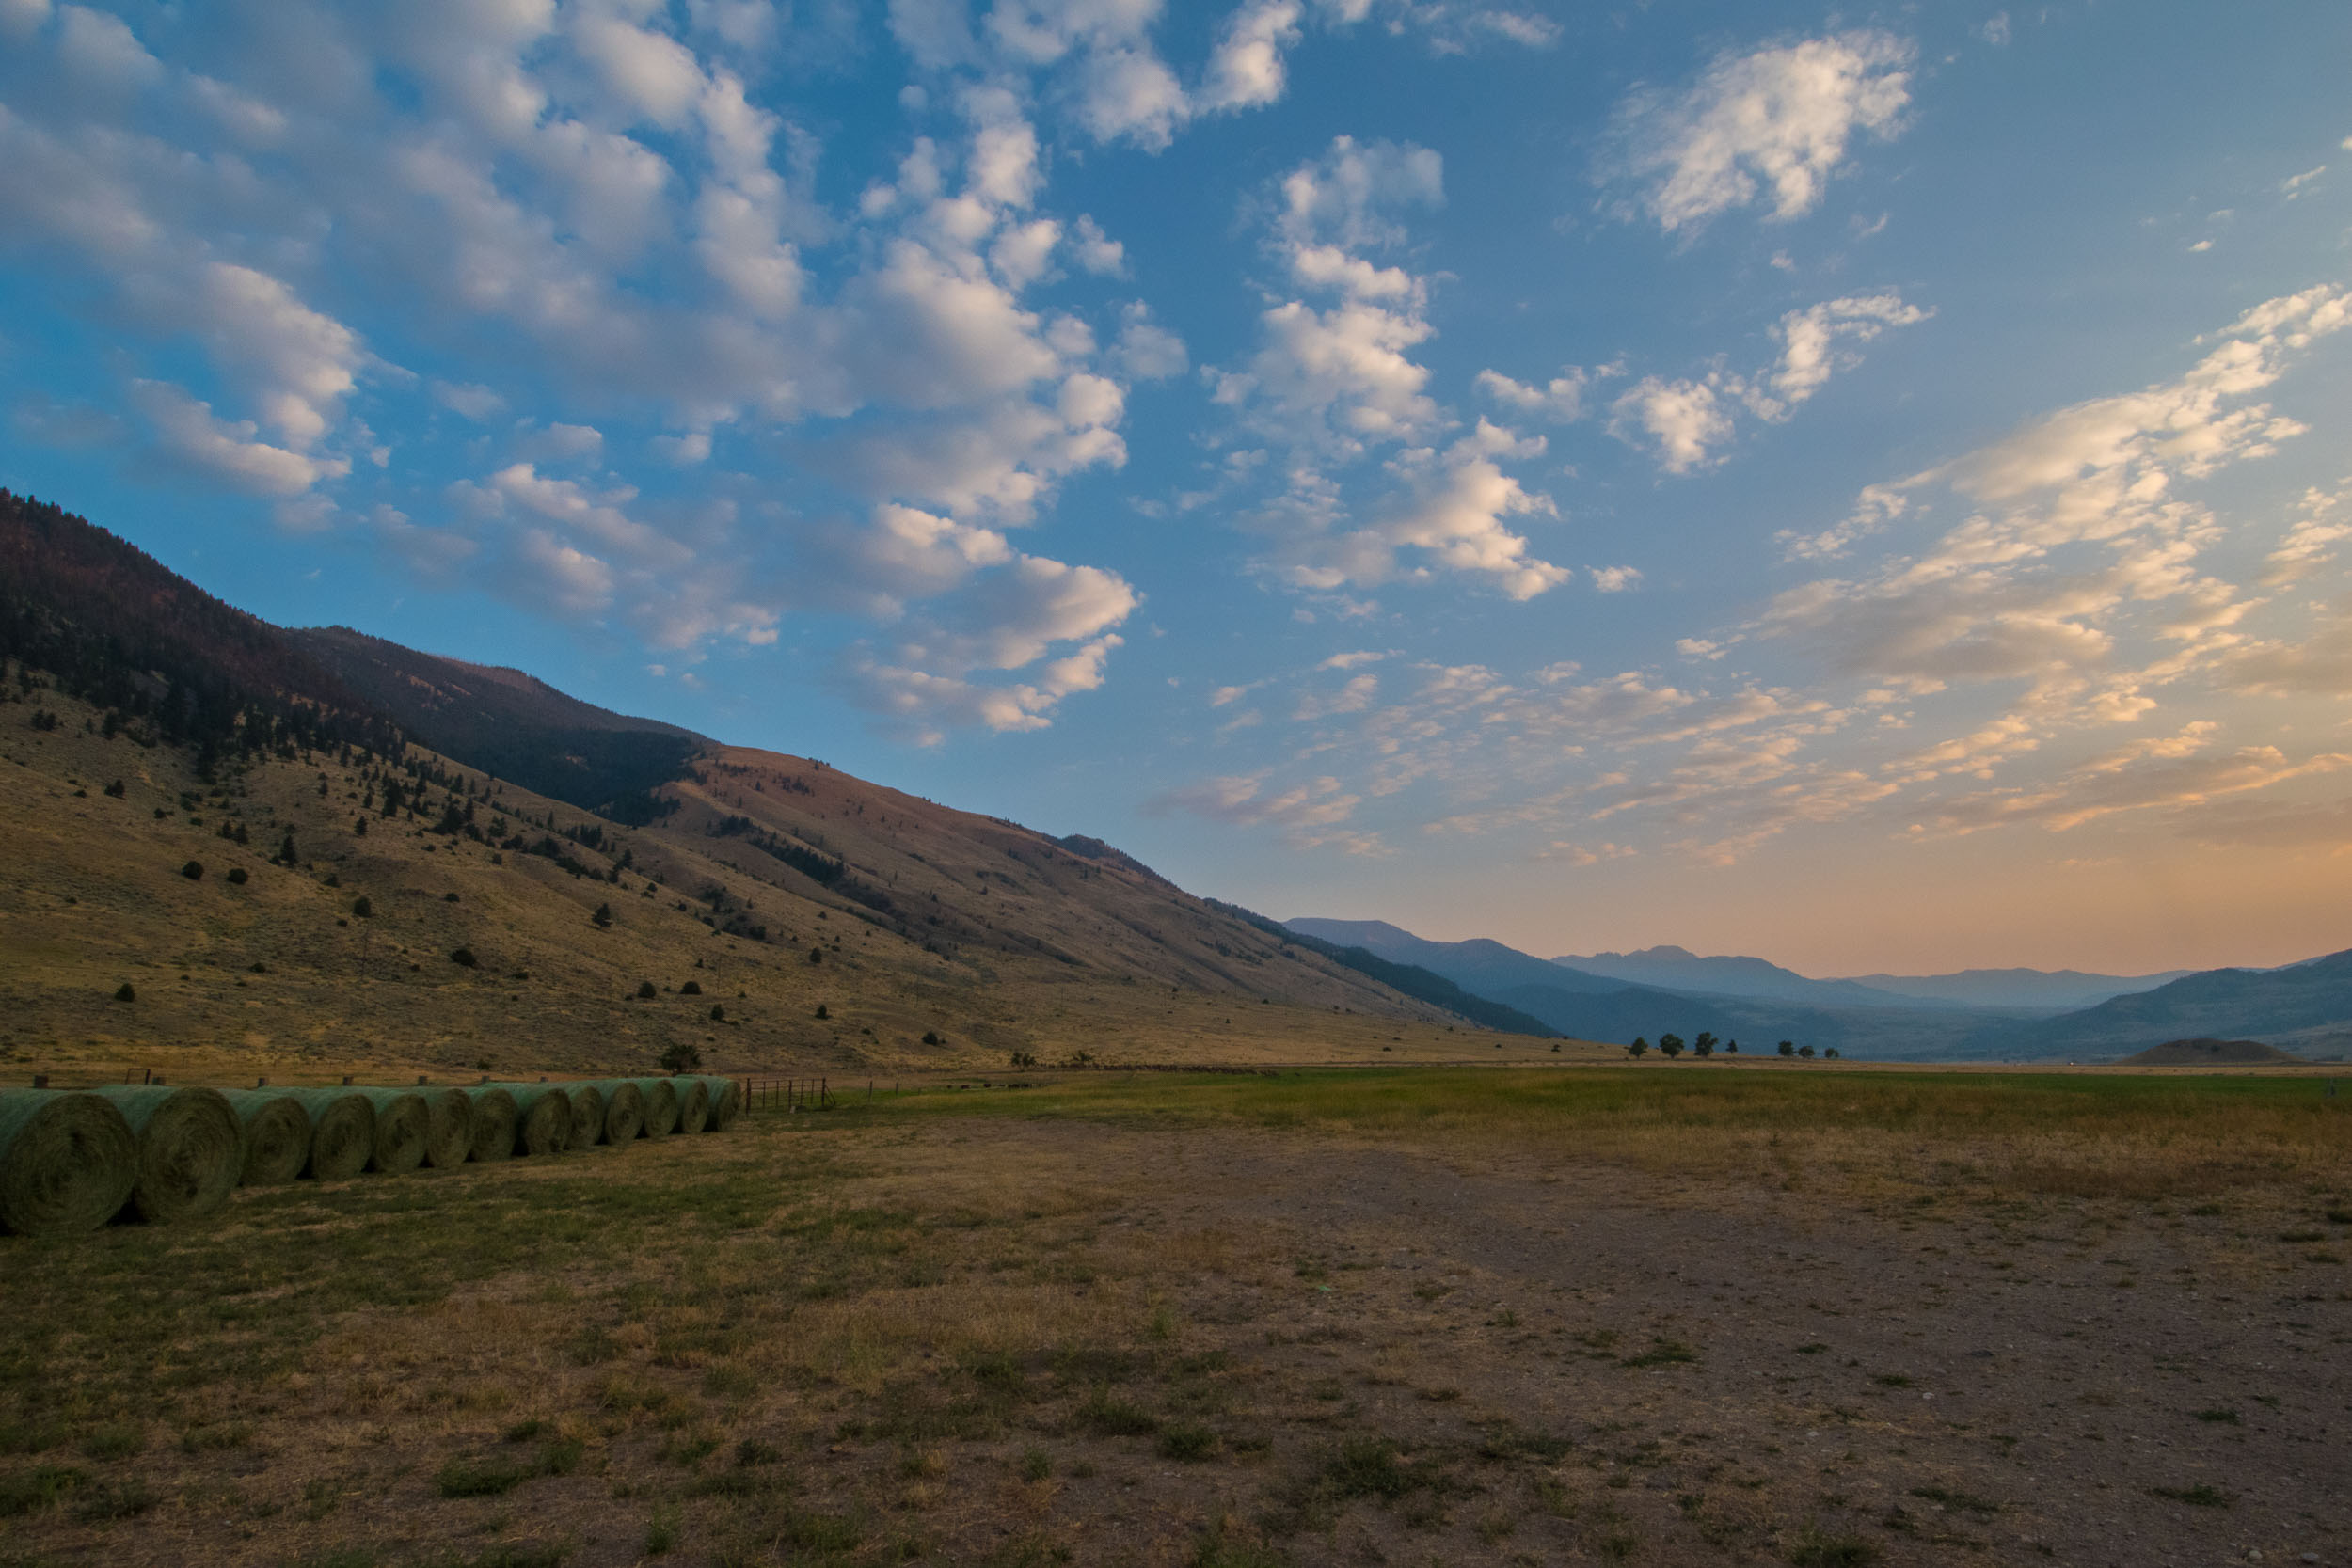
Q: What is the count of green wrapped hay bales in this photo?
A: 13